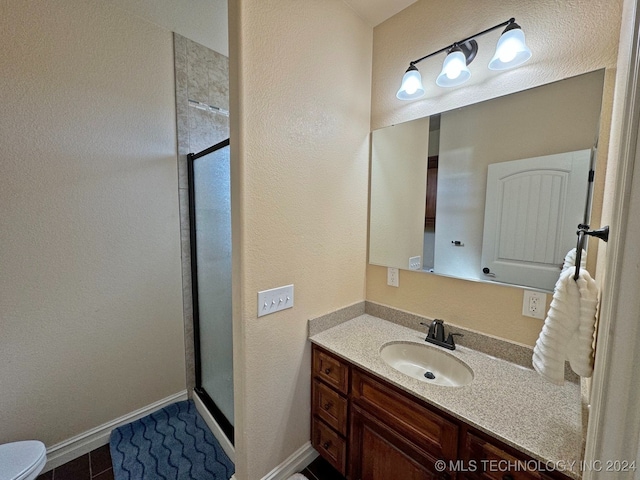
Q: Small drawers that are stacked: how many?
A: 3